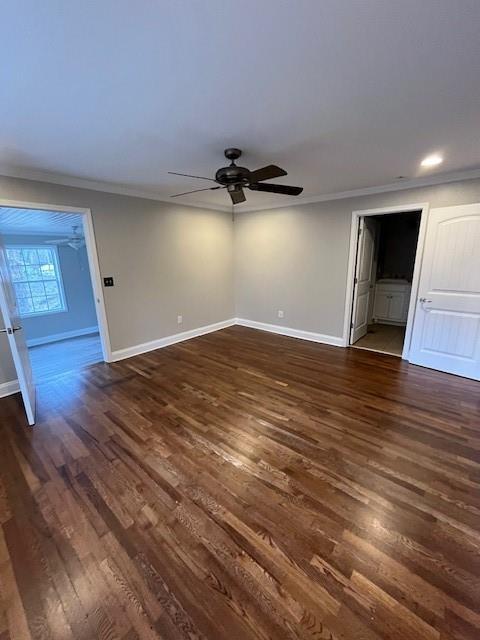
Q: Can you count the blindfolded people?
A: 0